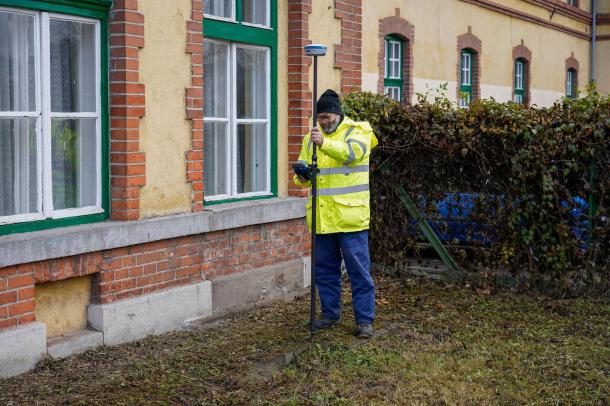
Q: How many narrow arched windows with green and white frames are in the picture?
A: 4